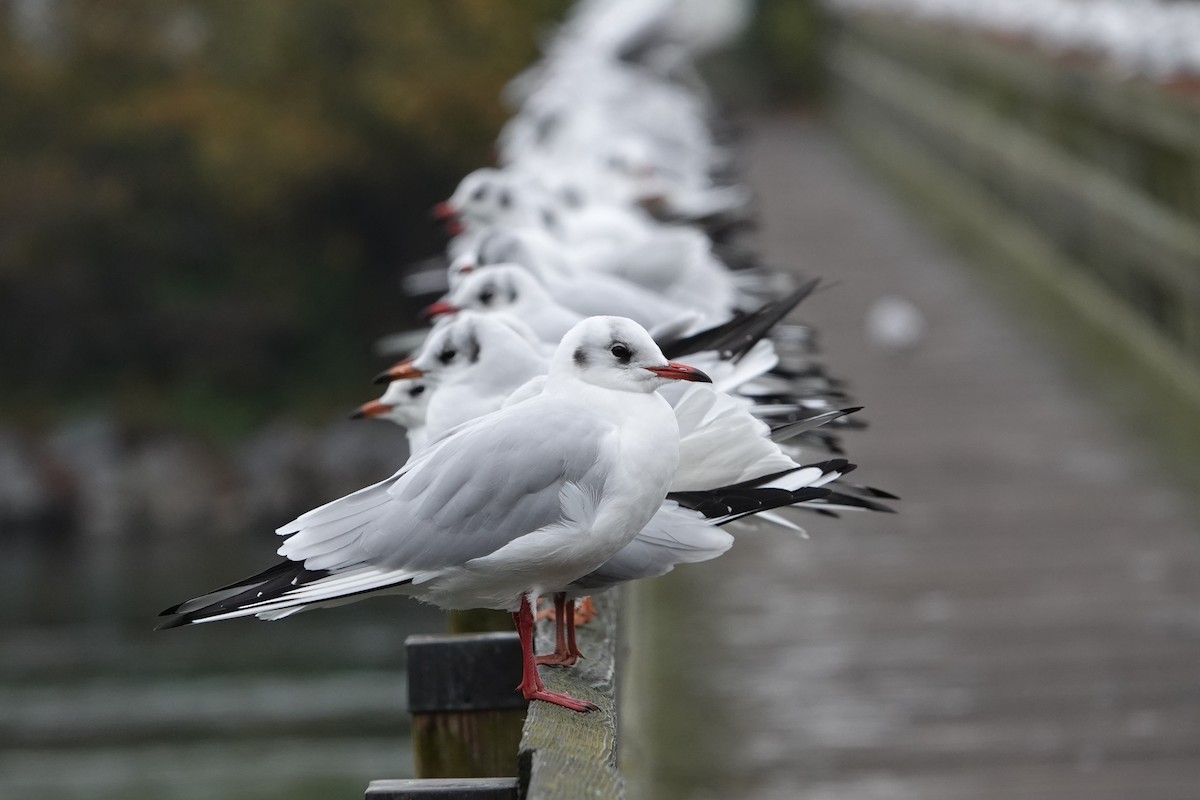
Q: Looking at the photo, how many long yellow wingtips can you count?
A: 0